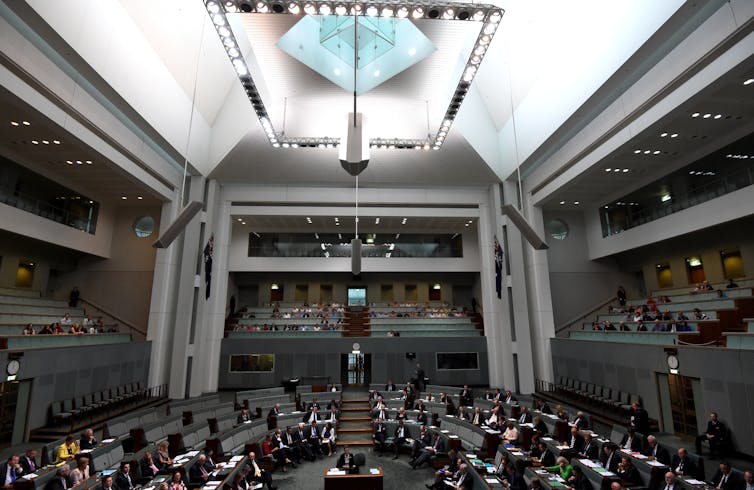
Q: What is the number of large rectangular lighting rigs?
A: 1